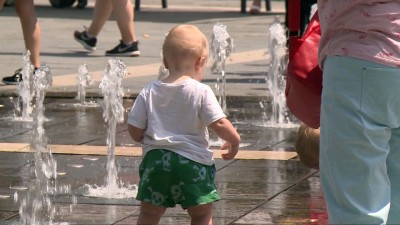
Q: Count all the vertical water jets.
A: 7